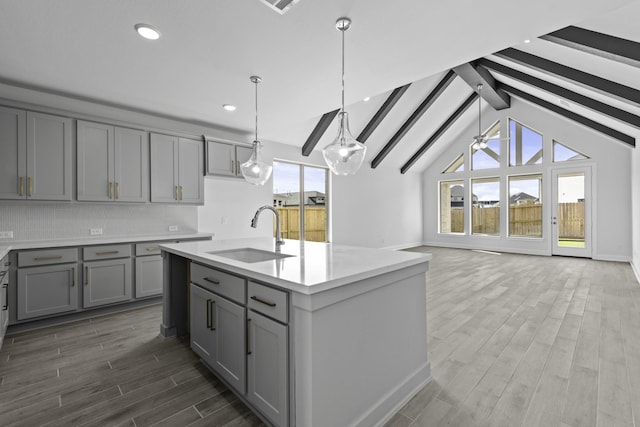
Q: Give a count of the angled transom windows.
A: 4